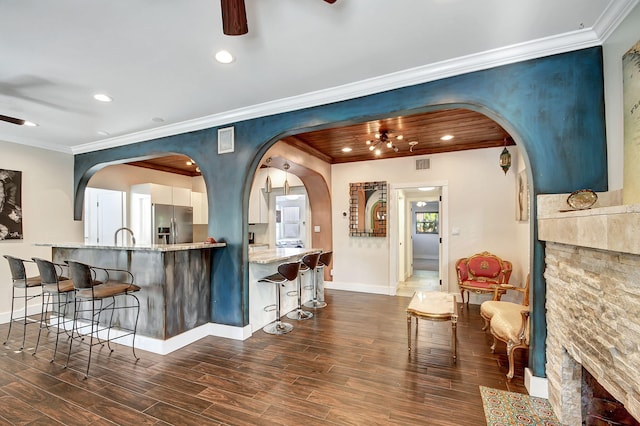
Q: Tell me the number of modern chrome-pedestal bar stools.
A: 3